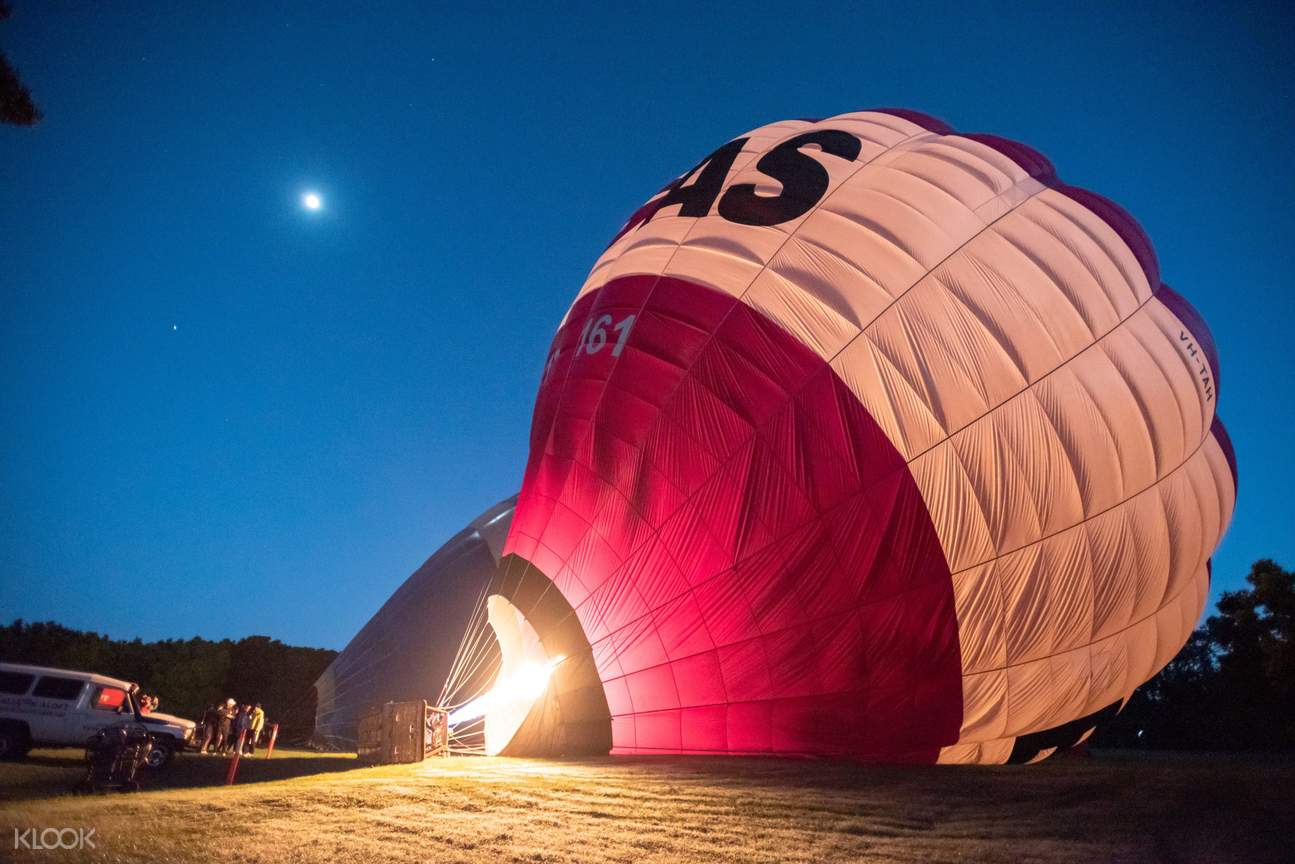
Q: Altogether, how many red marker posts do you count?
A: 2